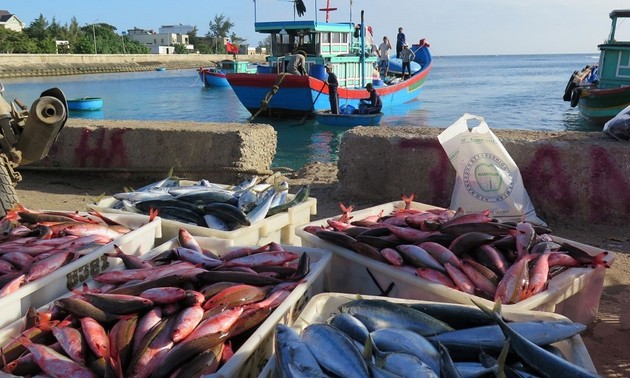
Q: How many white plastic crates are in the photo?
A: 5